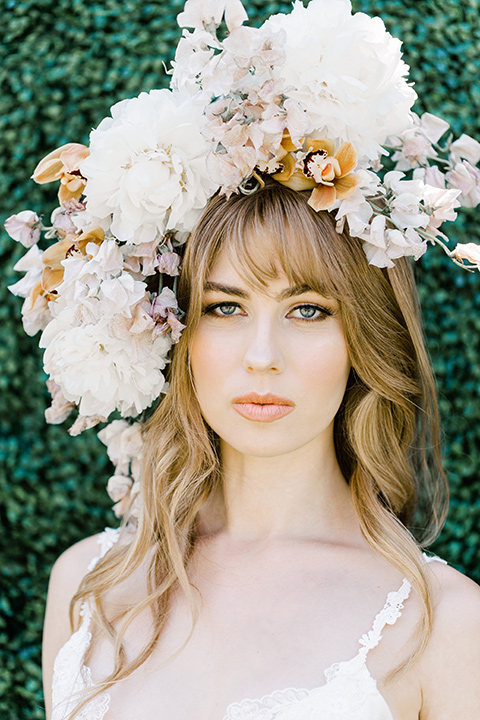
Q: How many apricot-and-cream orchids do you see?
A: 5